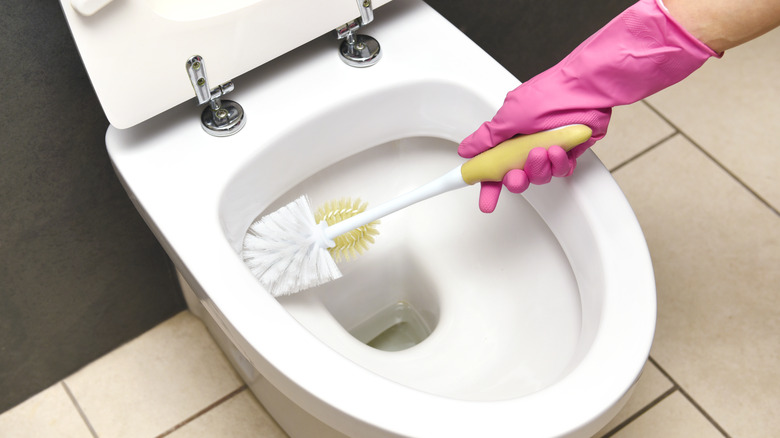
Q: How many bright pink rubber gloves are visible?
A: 1